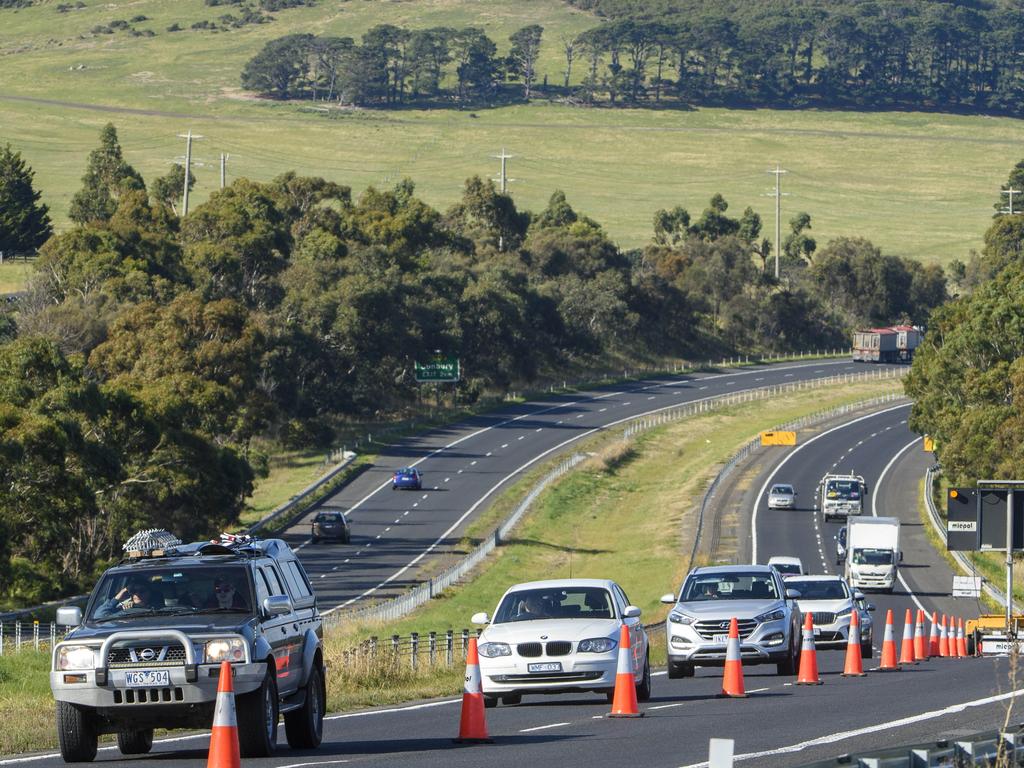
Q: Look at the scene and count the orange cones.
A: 14